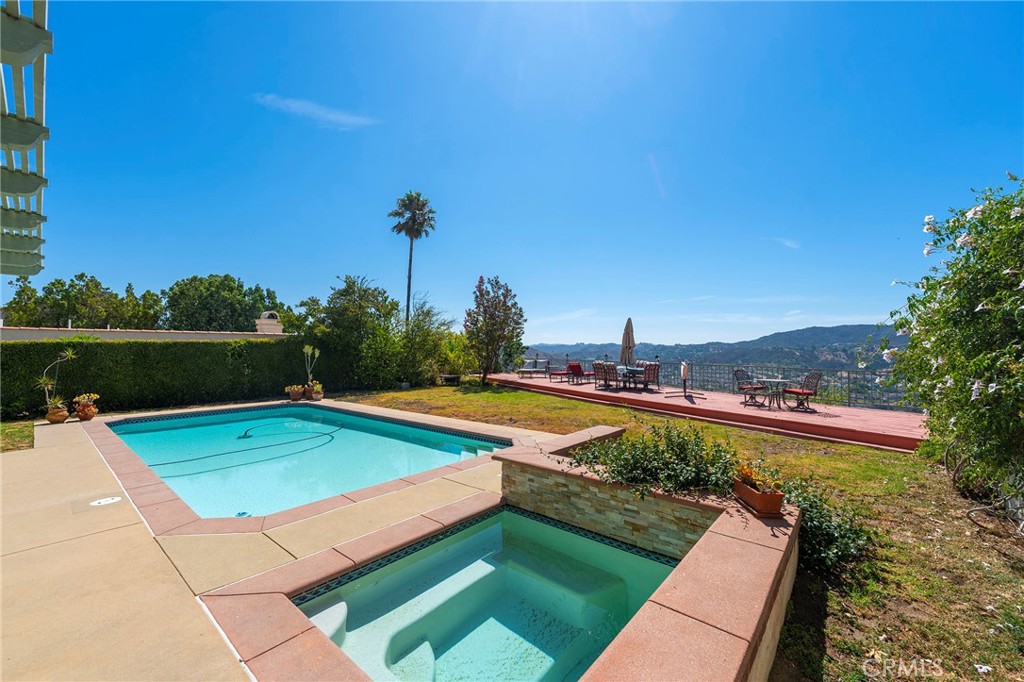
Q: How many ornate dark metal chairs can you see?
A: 2